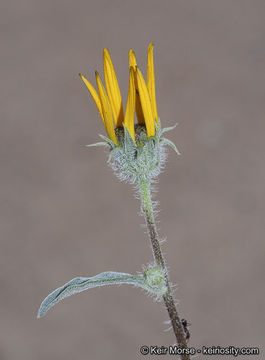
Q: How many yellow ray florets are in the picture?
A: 7